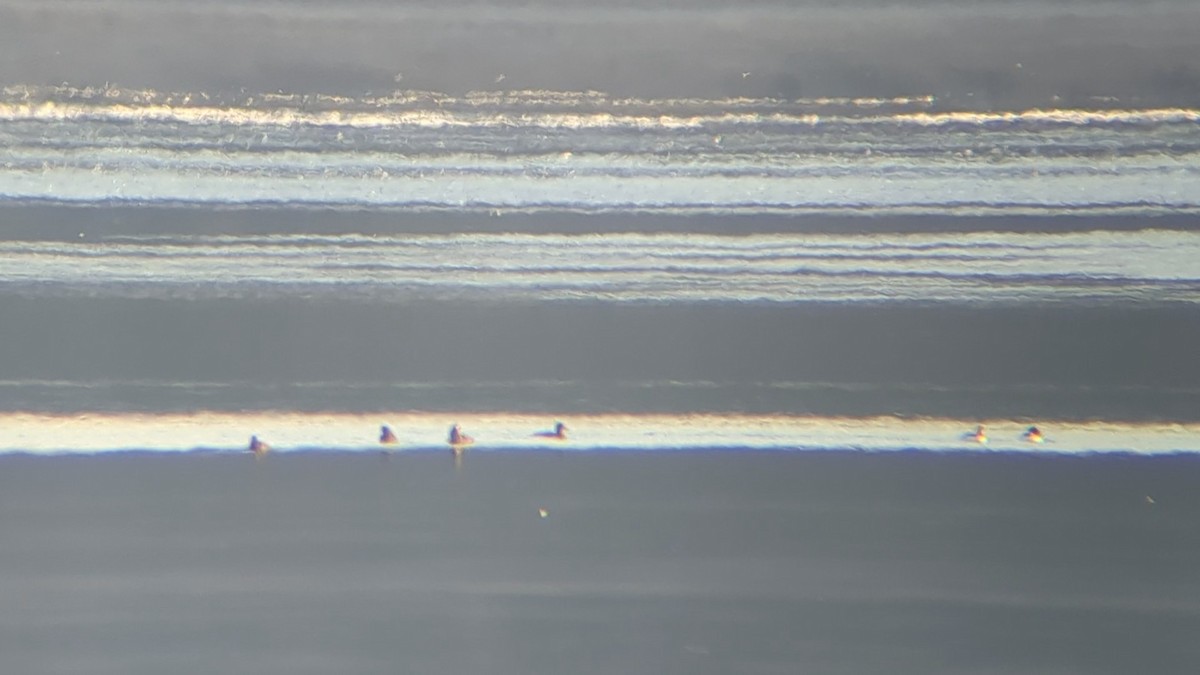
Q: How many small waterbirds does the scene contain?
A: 6